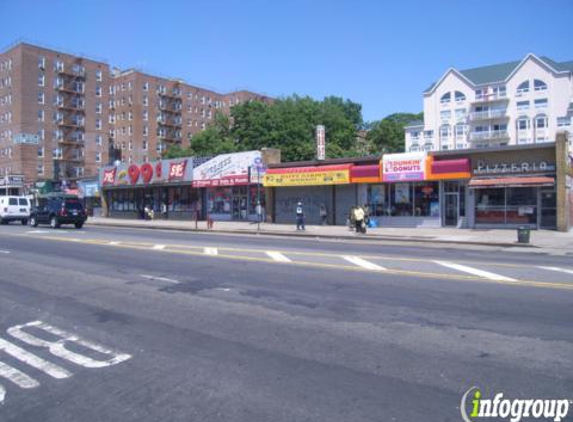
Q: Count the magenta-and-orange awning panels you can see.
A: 2